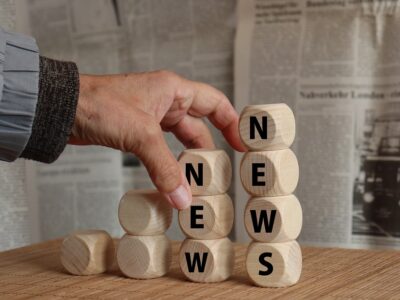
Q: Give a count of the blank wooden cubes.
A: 3